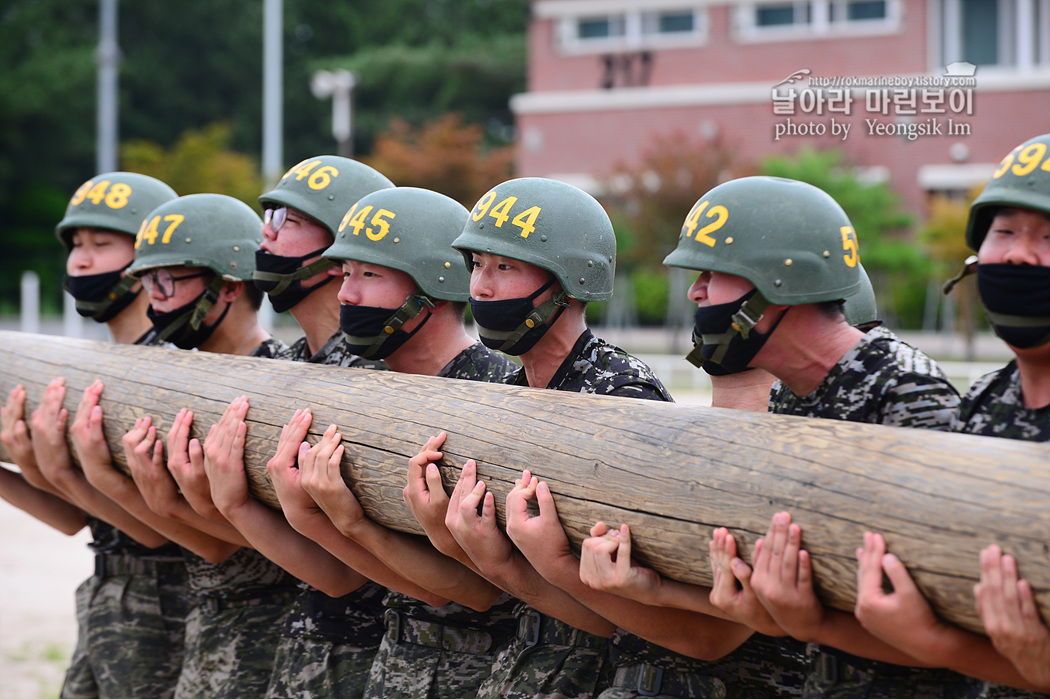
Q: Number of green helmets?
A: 8